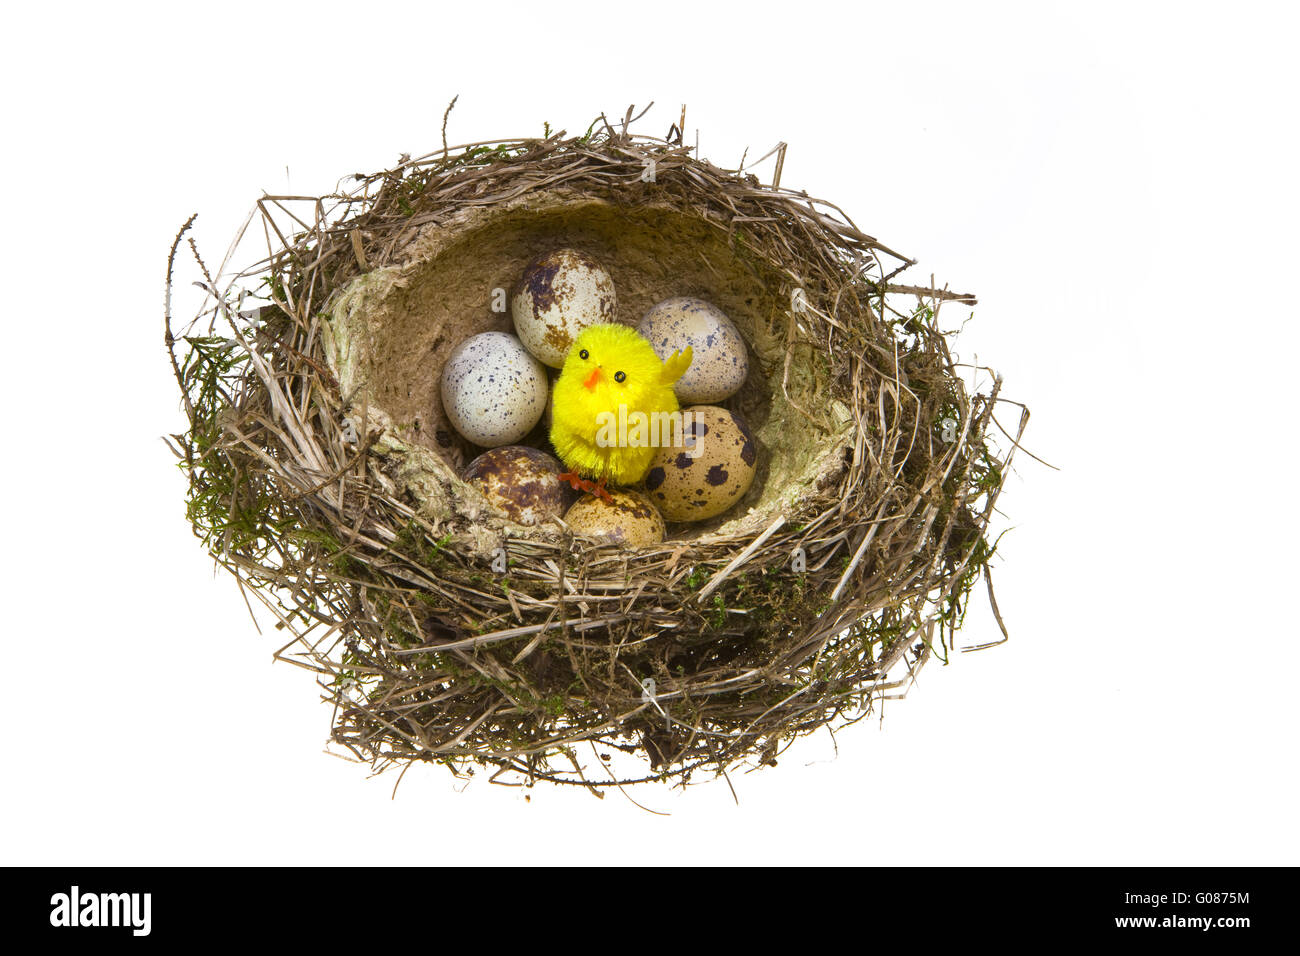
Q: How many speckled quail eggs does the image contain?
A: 6